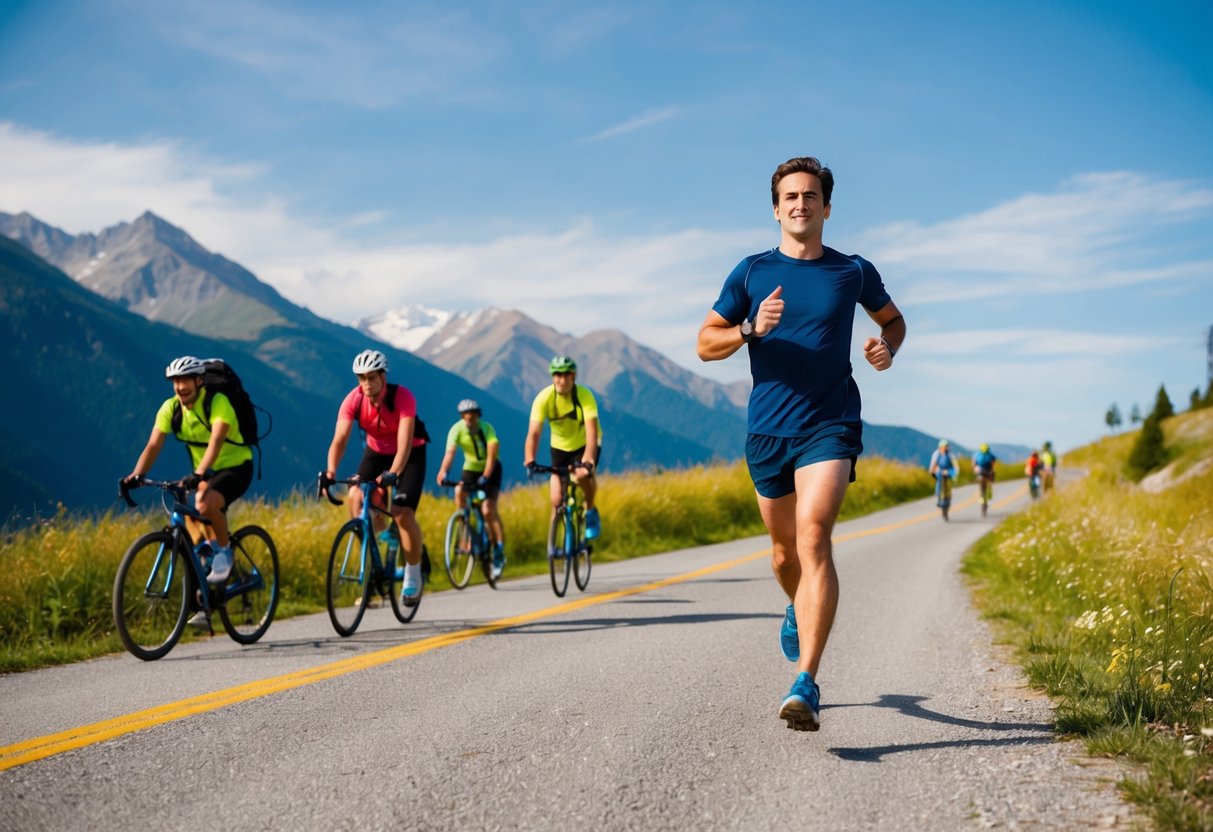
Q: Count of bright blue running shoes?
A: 2